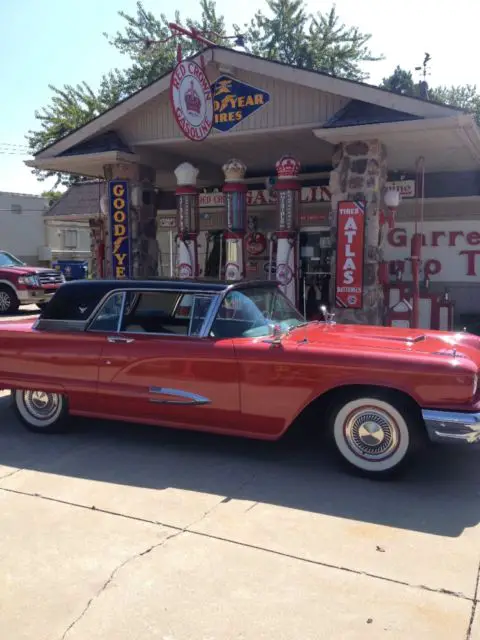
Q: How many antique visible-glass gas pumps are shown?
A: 3